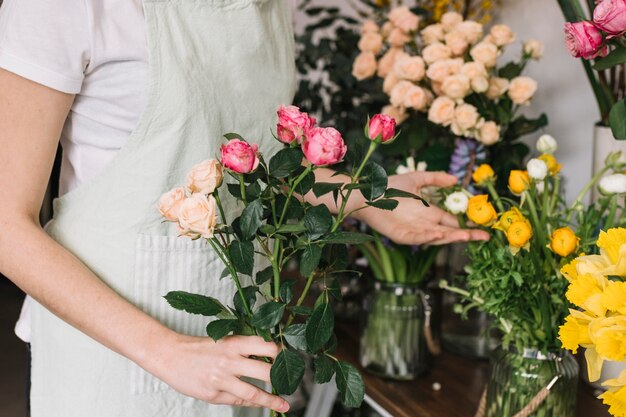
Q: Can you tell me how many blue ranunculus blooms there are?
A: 0